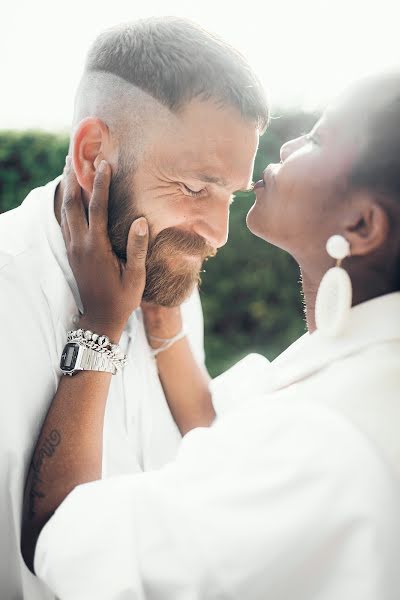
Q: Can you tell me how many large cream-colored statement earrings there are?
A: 1